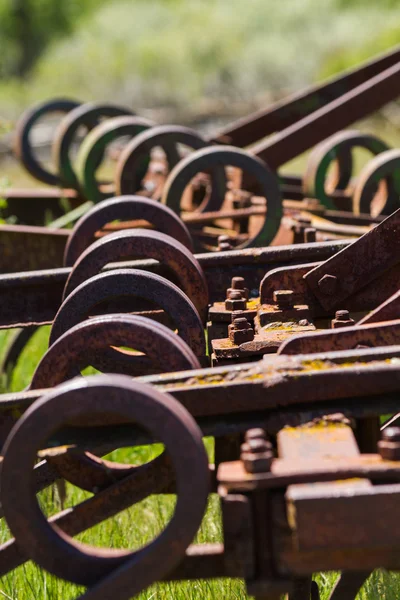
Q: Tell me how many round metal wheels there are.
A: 12